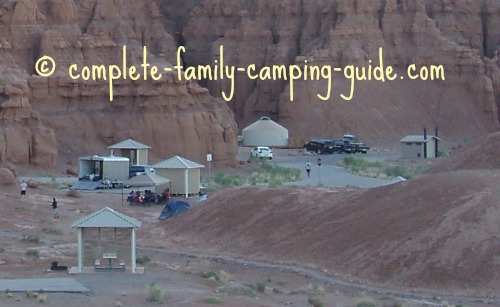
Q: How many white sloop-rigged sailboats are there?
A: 0